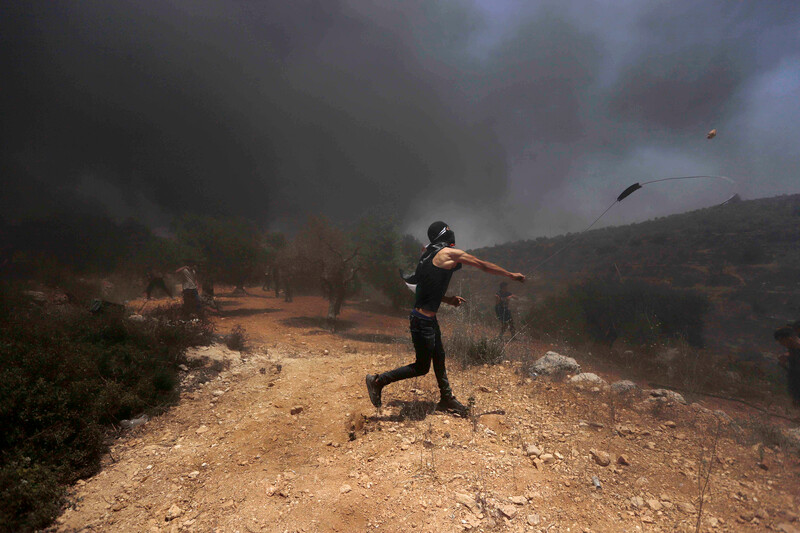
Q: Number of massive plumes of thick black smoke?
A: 1